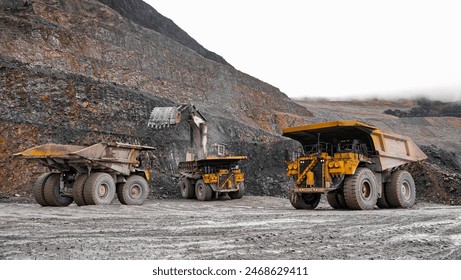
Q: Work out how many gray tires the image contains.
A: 14